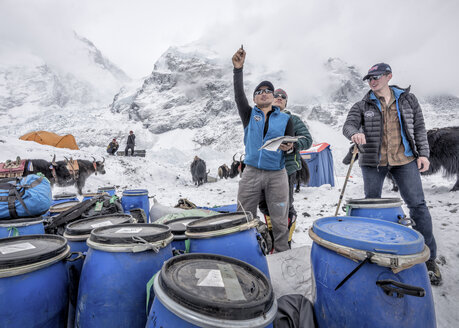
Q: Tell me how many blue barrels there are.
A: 14